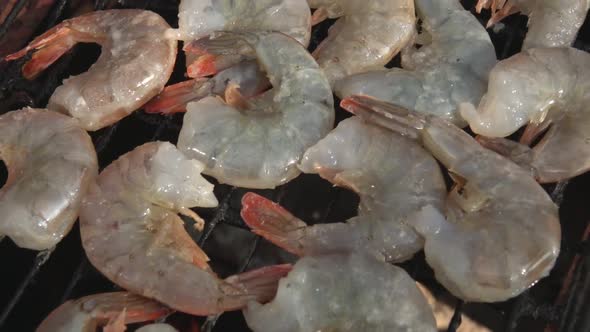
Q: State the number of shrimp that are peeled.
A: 0